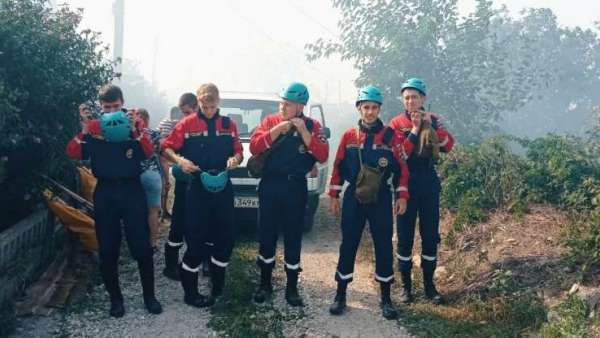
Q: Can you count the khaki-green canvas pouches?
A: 3